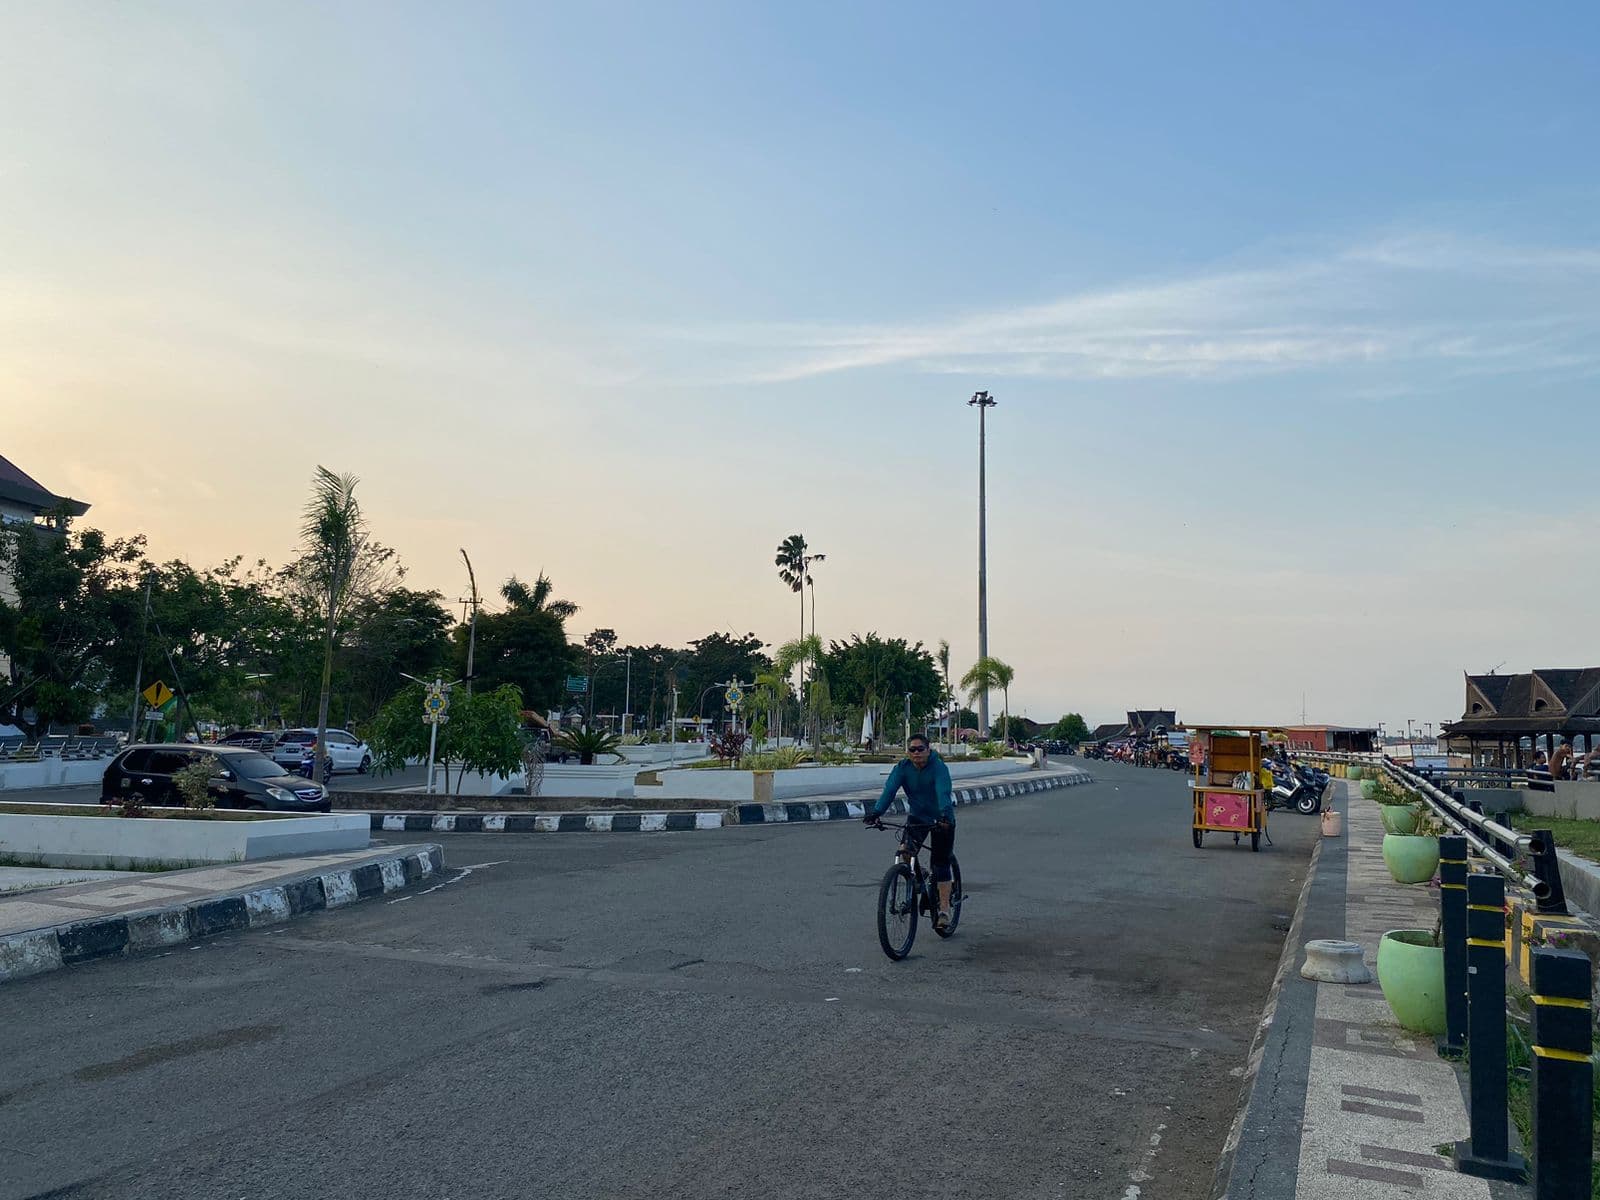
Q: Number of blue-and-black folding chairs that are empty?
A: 0